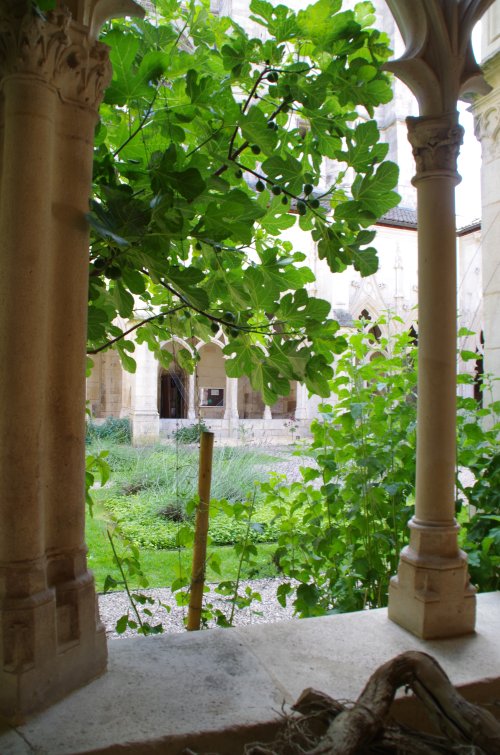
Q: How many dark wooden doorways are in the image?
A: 1